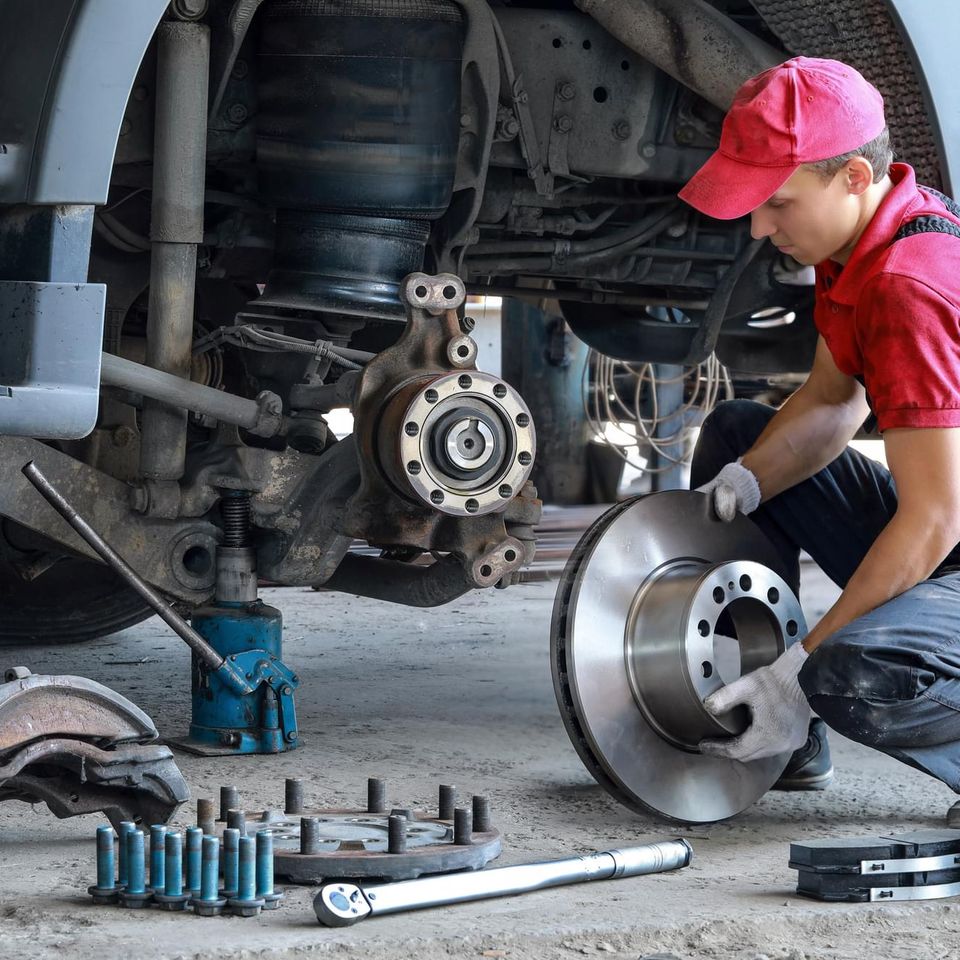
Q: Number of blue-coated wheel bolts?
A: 10